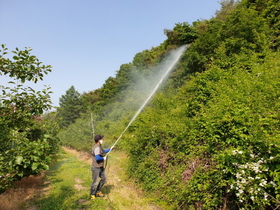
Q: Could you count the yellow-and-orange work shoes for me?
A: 2